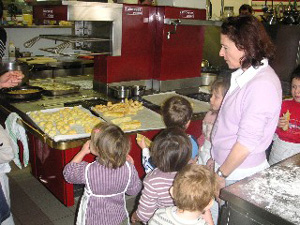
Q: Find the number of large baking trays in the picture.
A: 3